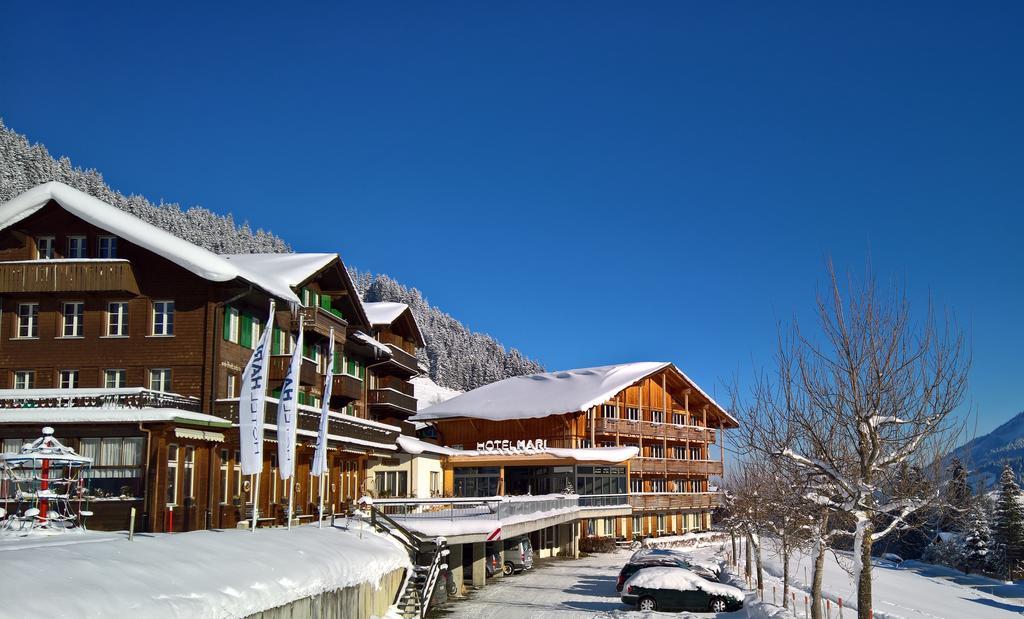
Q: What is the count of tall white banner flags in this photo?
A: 3